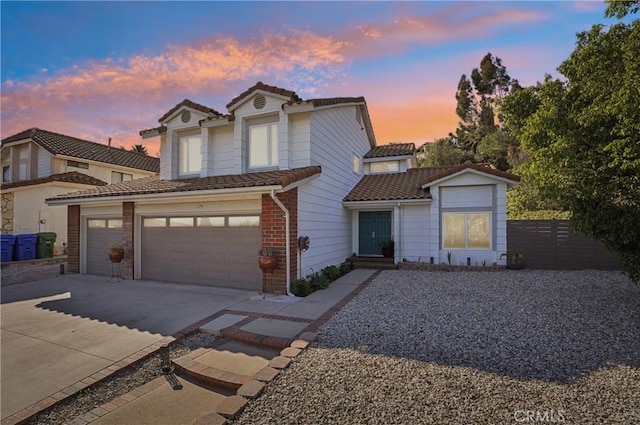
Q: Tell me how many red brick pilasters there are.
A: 3